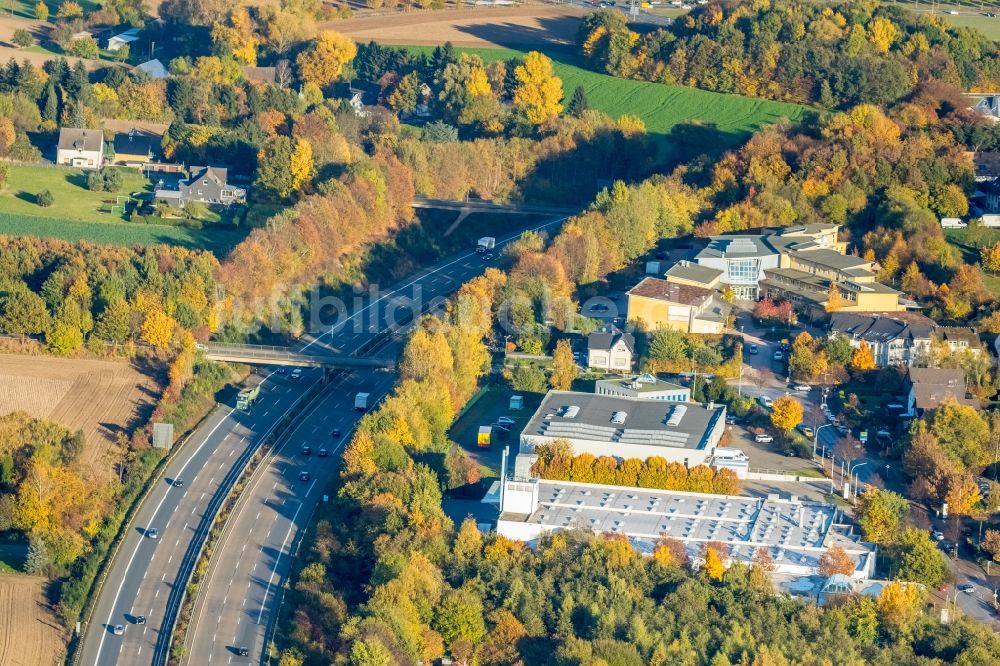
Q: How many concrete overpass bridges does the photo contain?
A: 2